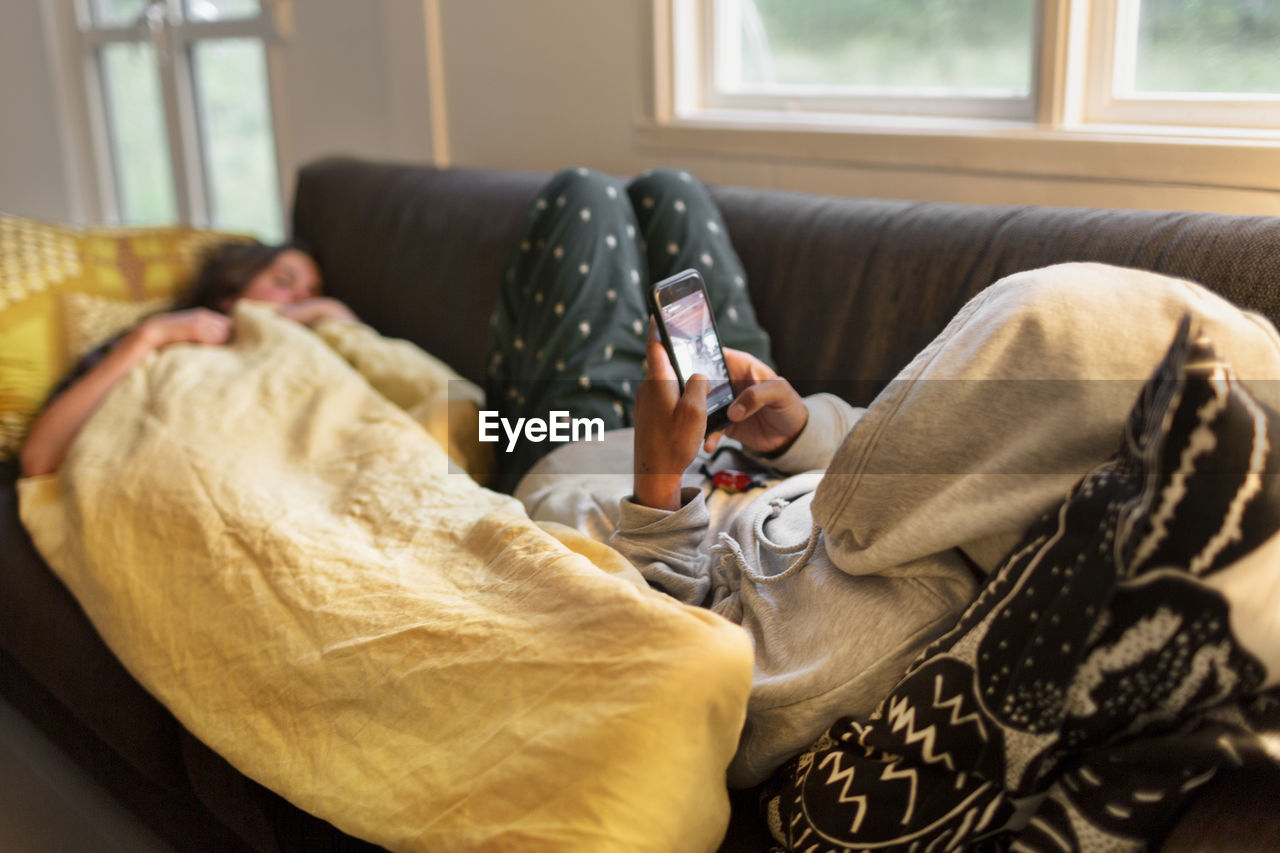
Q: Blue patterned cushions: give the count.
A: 0